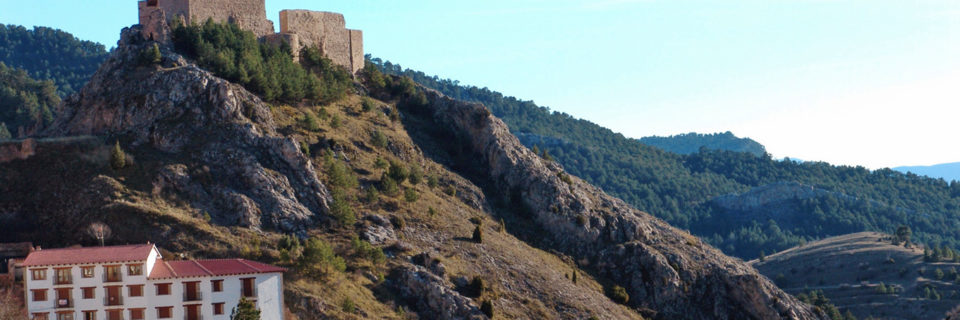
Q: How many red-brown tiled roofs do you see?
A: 2